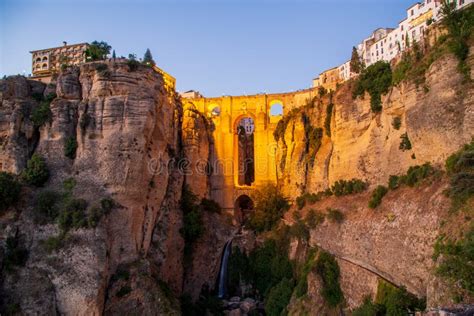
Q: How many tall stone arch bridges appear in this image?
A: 1